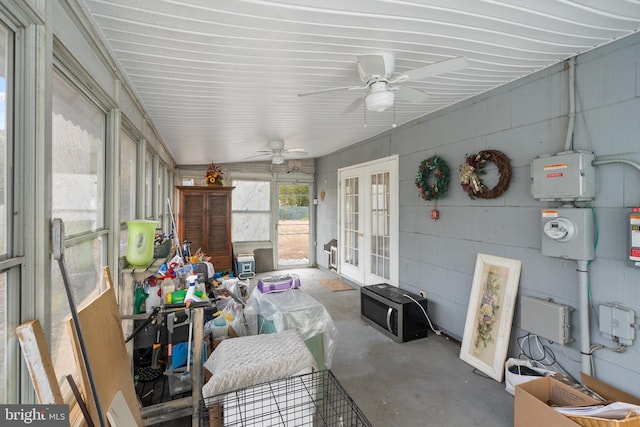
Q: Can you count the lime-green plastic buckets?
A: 1